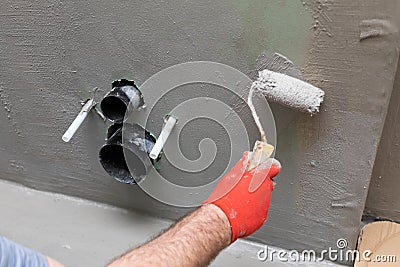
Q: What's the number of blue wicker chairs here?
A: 0